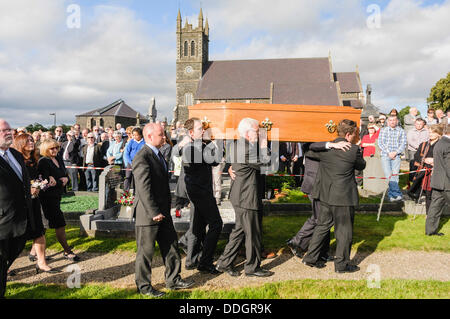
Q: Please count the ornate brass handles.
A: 3